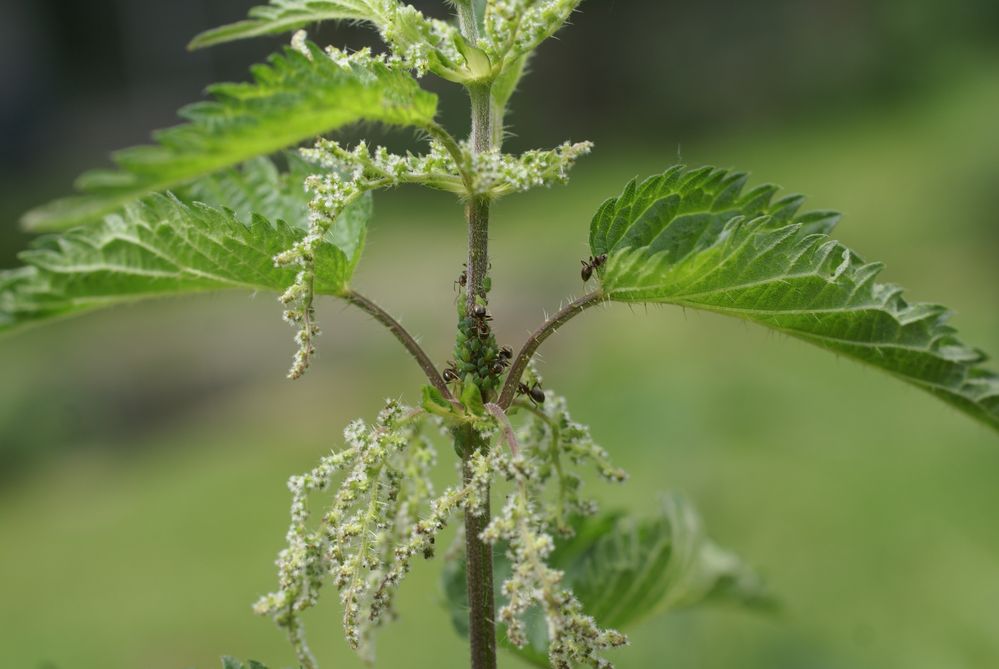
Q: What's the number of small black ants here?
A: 6